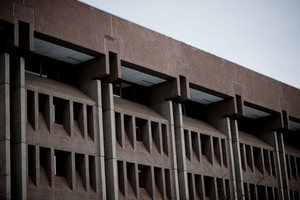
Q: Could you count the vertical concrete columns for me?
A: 10